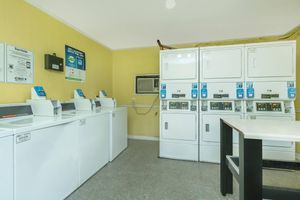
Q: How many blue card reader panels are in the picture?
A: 9